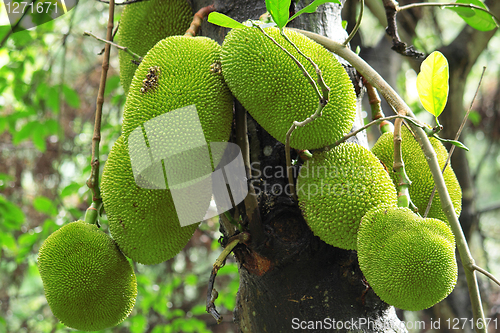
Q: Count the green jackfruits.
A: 8